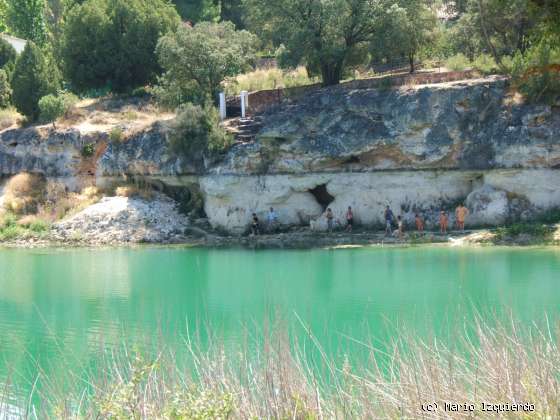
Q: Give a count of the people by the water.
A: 9